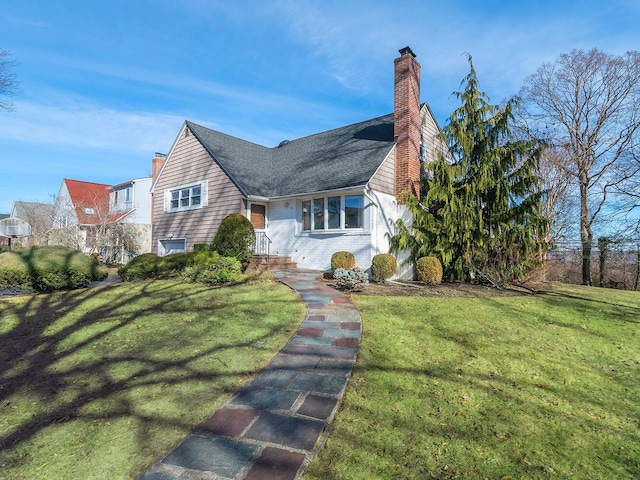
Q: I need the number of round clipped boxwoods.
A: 3